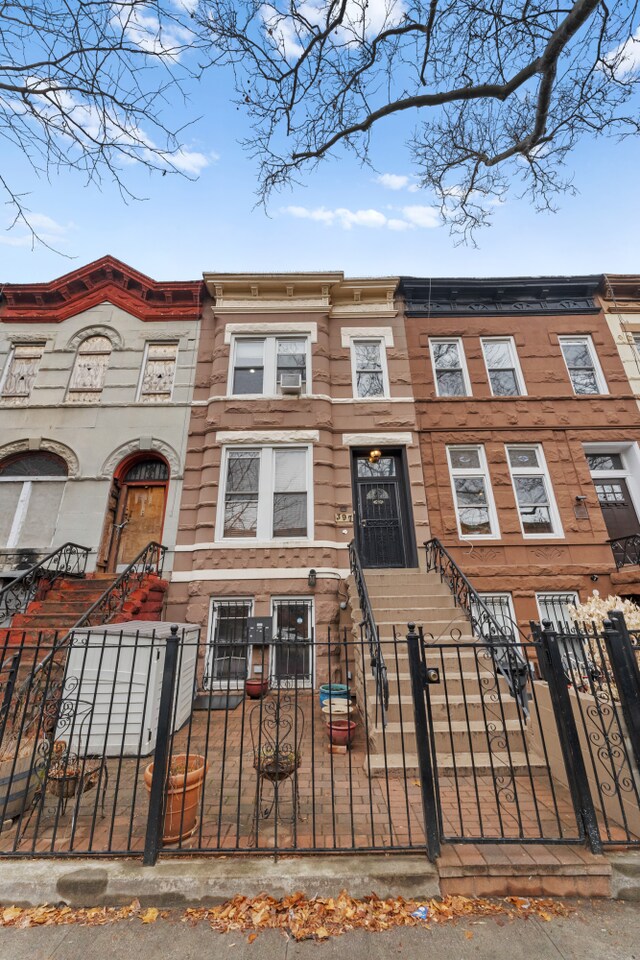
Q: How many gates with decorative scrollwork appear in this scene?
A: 1